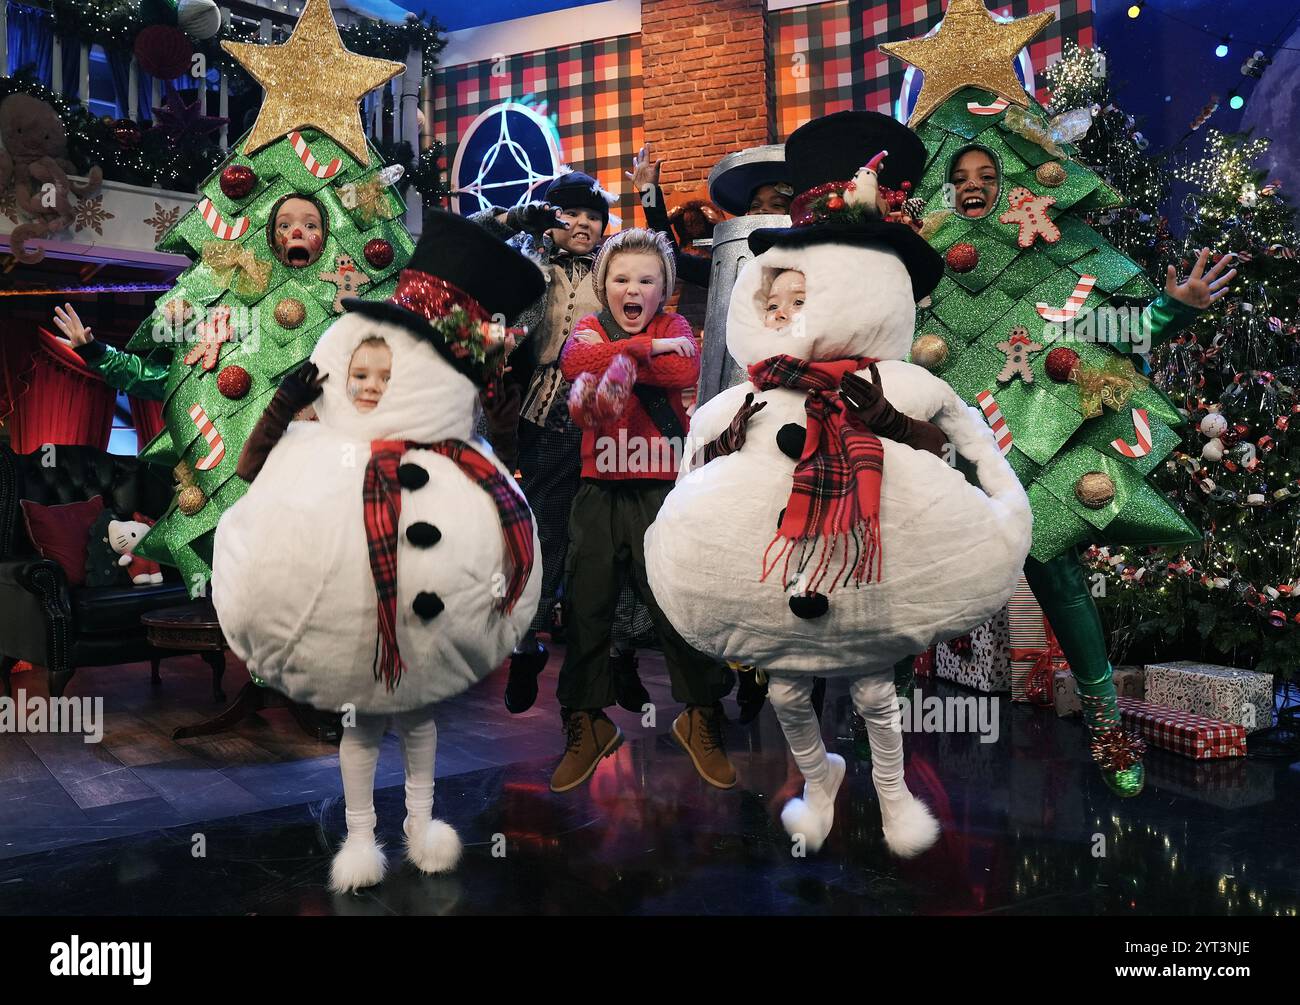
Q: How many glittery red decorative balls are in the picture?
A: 5